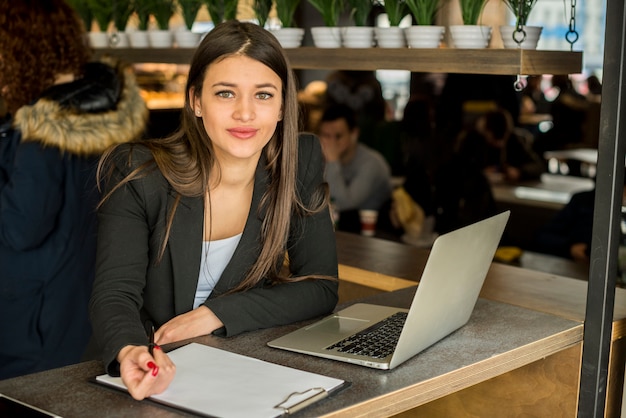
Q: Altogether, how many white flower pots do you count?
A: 12